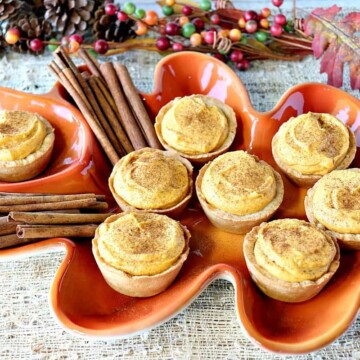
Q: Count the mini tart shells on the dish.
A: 8